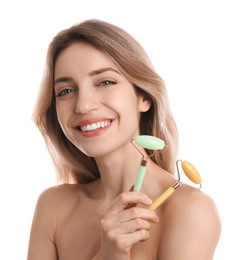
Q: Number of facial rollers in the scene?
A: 2